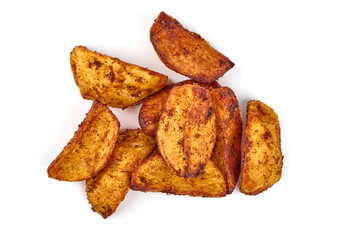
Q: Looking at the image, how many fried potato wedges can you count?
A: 9